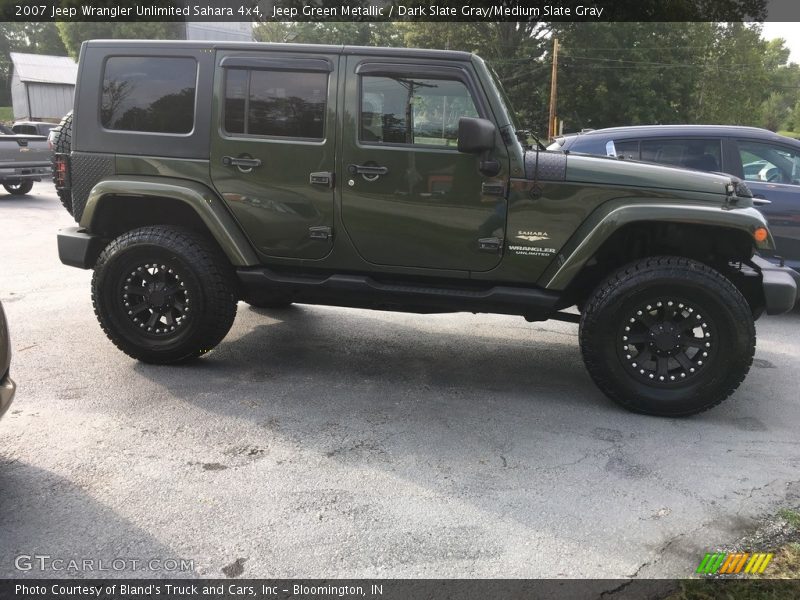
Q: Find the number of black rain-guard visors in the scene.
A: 2